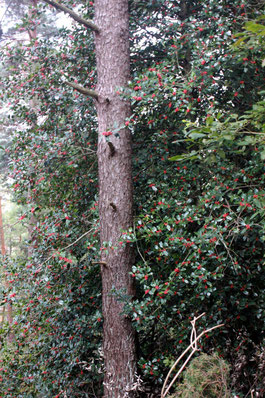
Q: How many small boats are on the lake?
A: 0